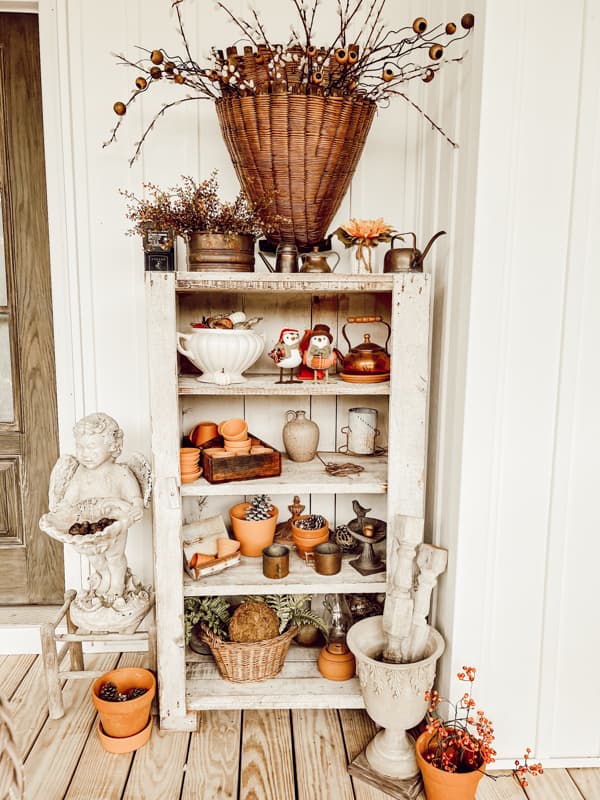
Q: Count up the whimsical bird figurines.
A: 2